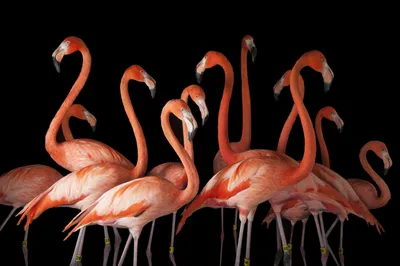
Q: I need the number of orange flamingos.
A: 11